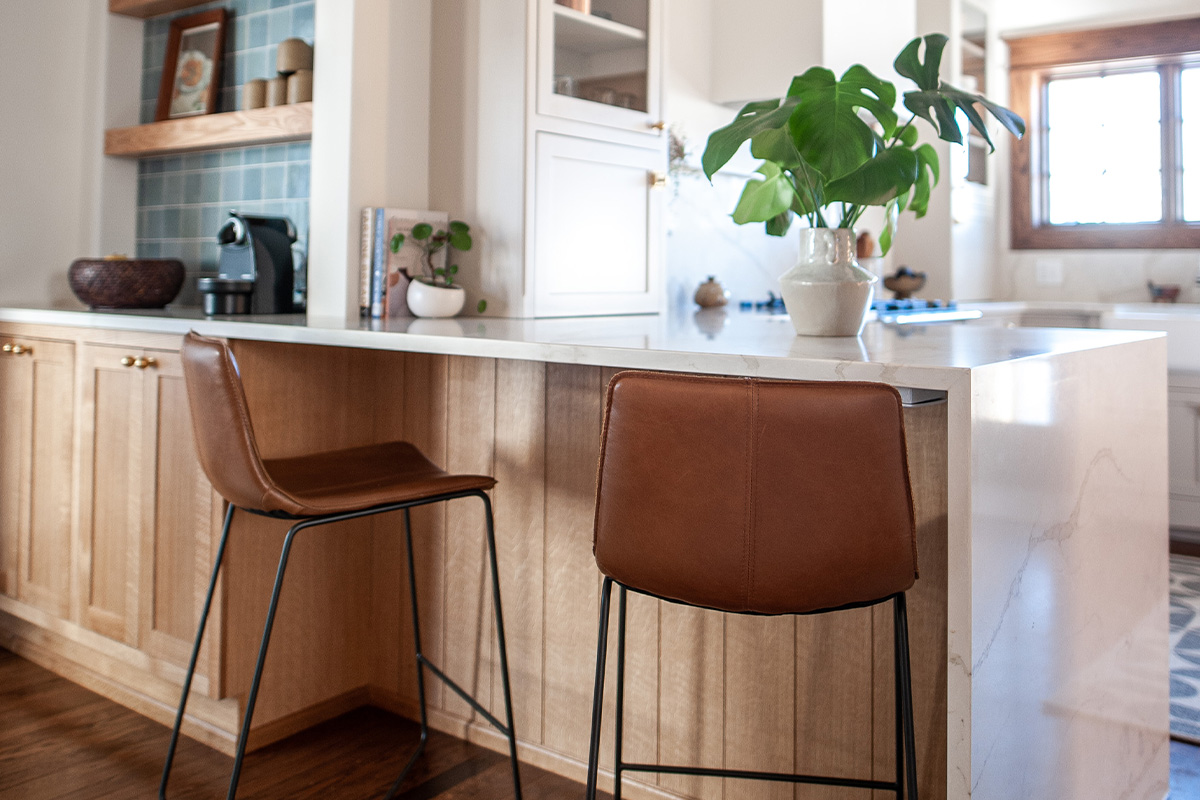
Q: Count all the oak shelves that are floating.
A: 2